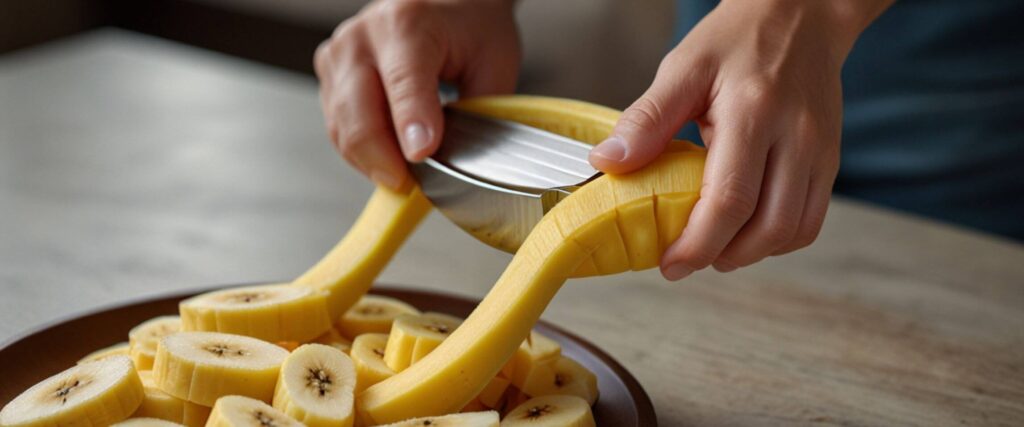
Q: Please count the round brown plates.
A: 1